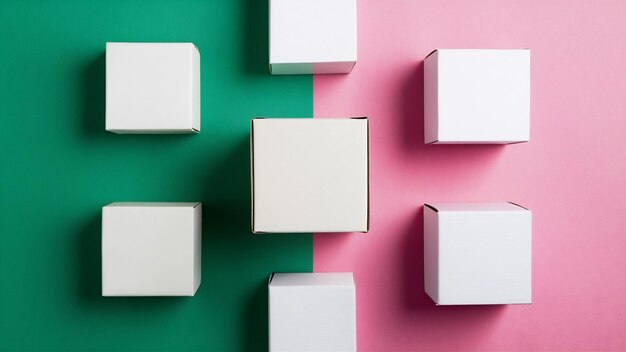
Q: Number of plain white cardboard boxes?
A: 7